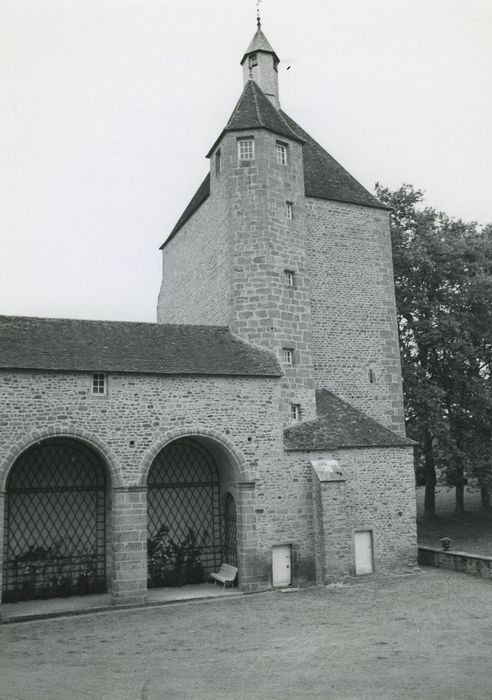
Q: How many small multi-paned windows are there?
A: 7